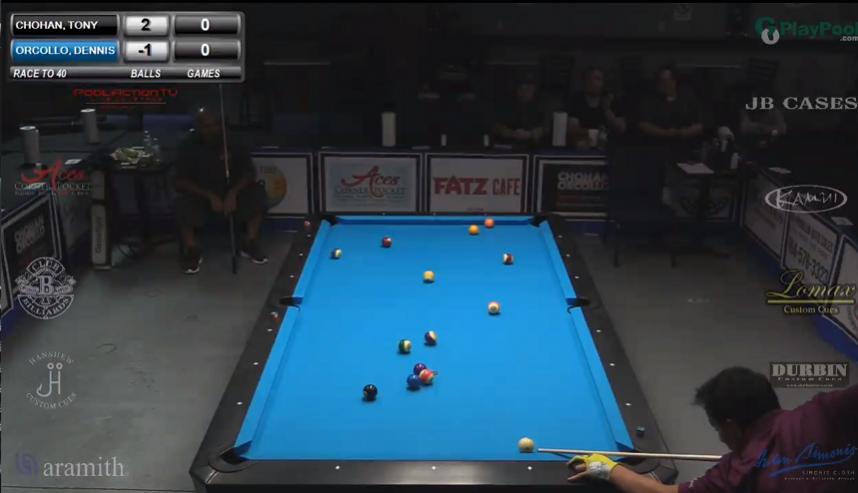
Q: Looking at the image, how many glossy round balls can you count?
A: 14